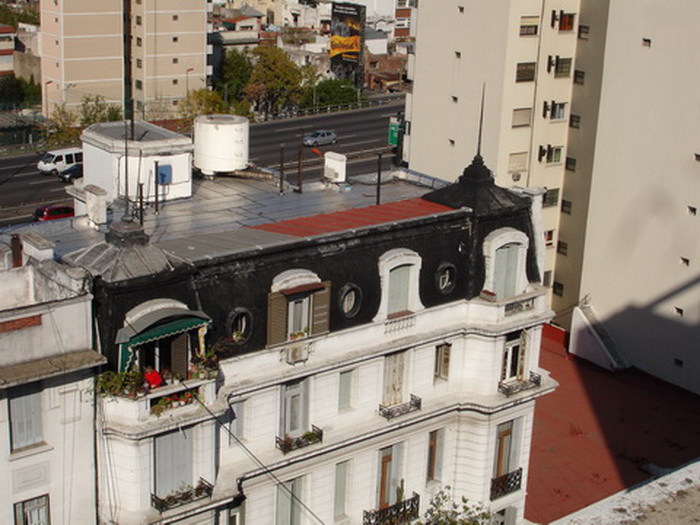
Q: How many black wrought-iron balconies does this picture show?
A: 6